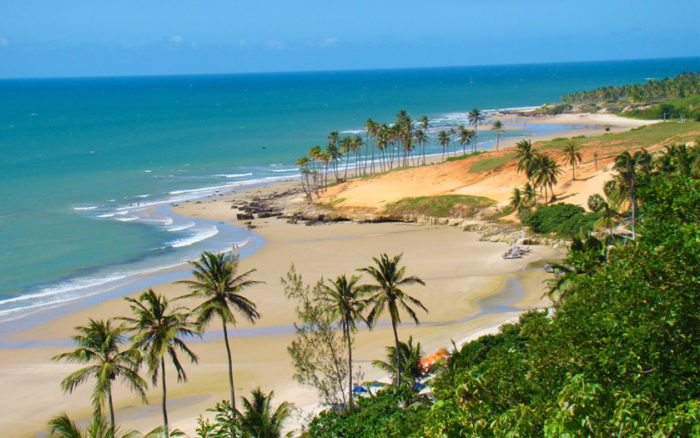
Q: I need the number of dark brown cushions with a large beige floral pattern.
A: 0